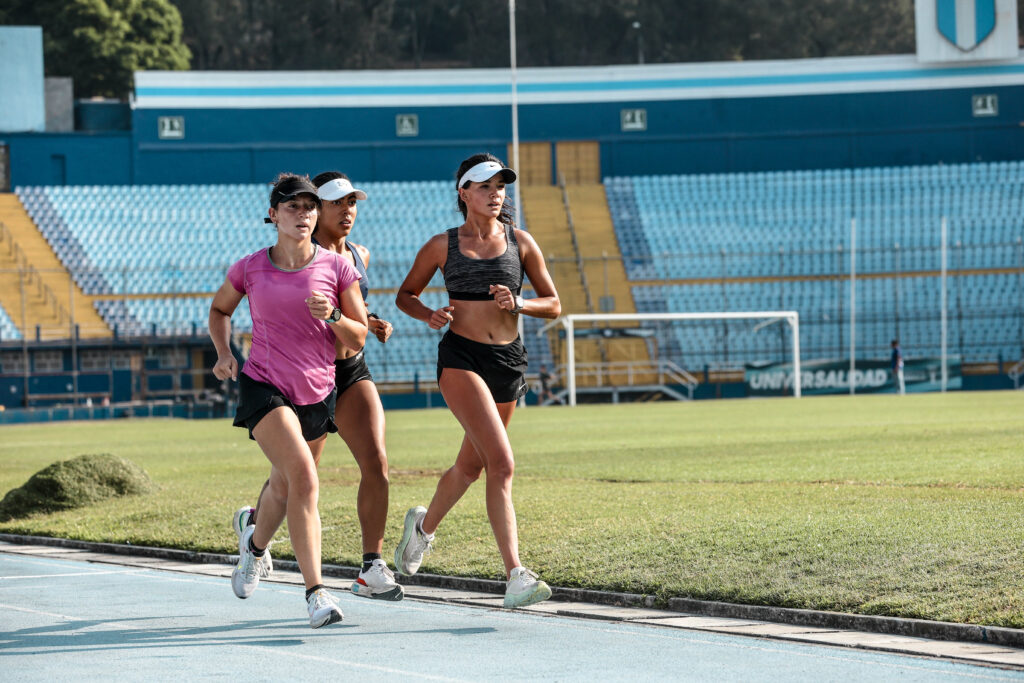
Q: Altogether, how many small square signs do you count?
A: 4